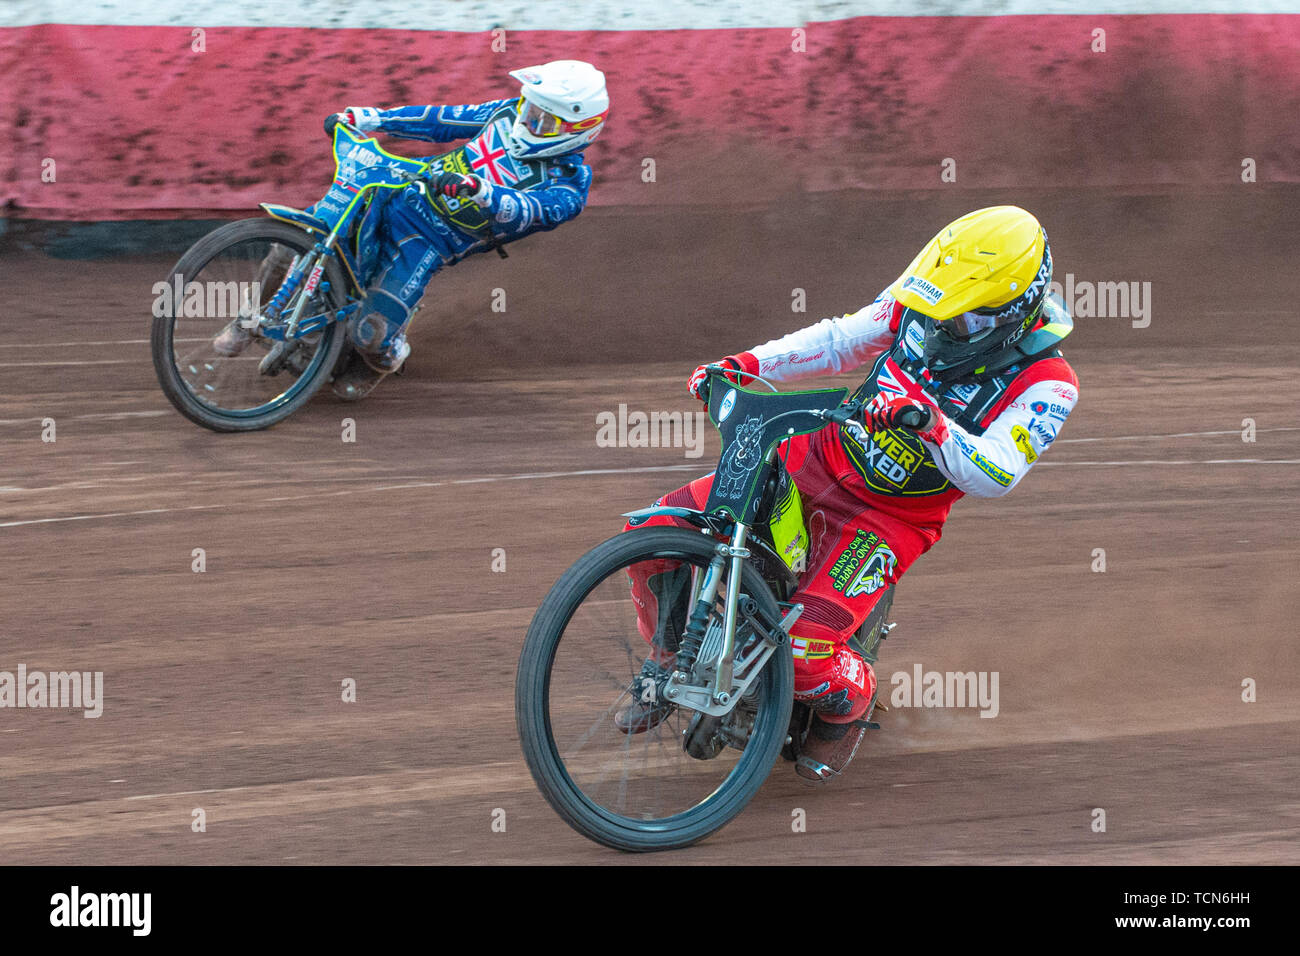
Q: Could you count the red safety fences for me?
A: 1